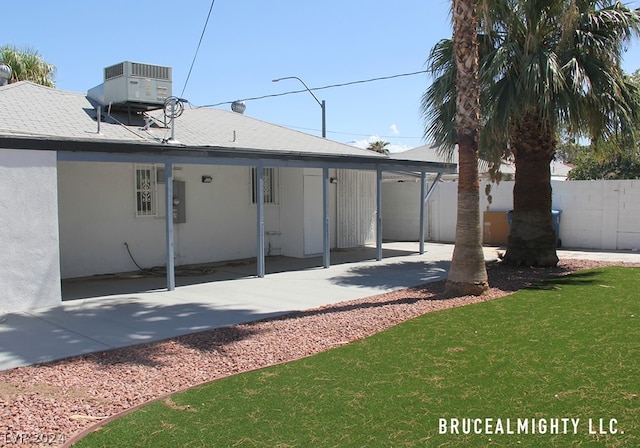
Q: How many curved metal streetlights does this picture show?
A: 1